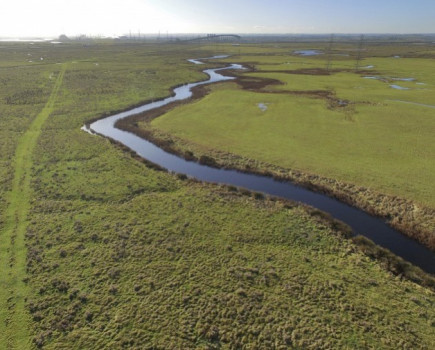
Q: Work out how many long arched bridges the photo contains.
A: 1